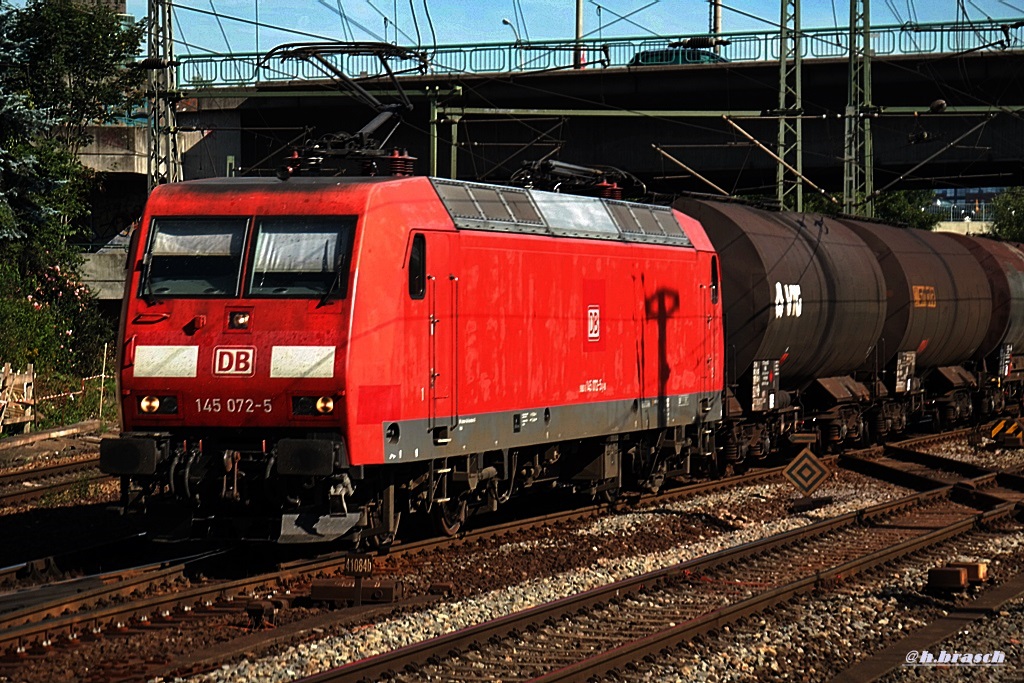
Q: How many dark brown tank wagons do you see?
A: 3